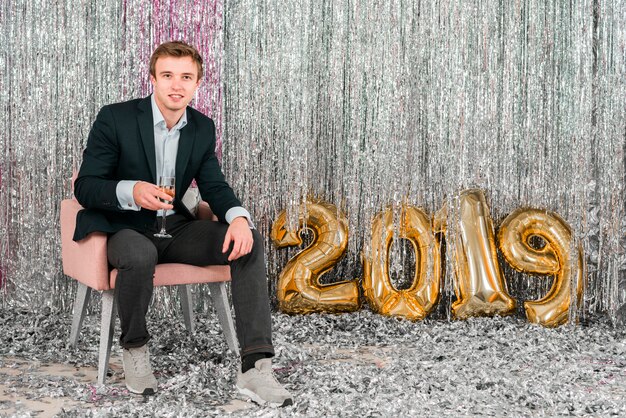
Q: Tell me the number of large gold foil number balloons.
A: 4